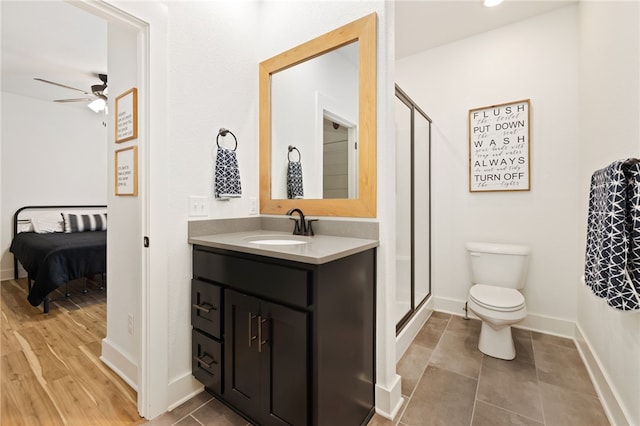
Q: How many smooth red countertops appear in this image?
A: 0